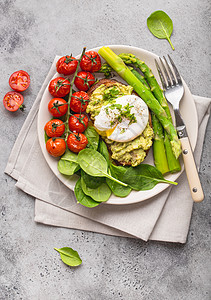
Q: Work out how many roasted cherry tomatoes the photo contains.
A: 10